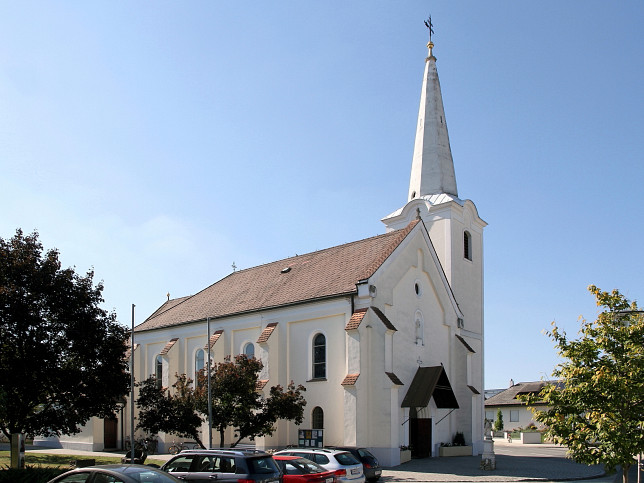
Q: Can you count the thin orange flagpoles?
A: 0